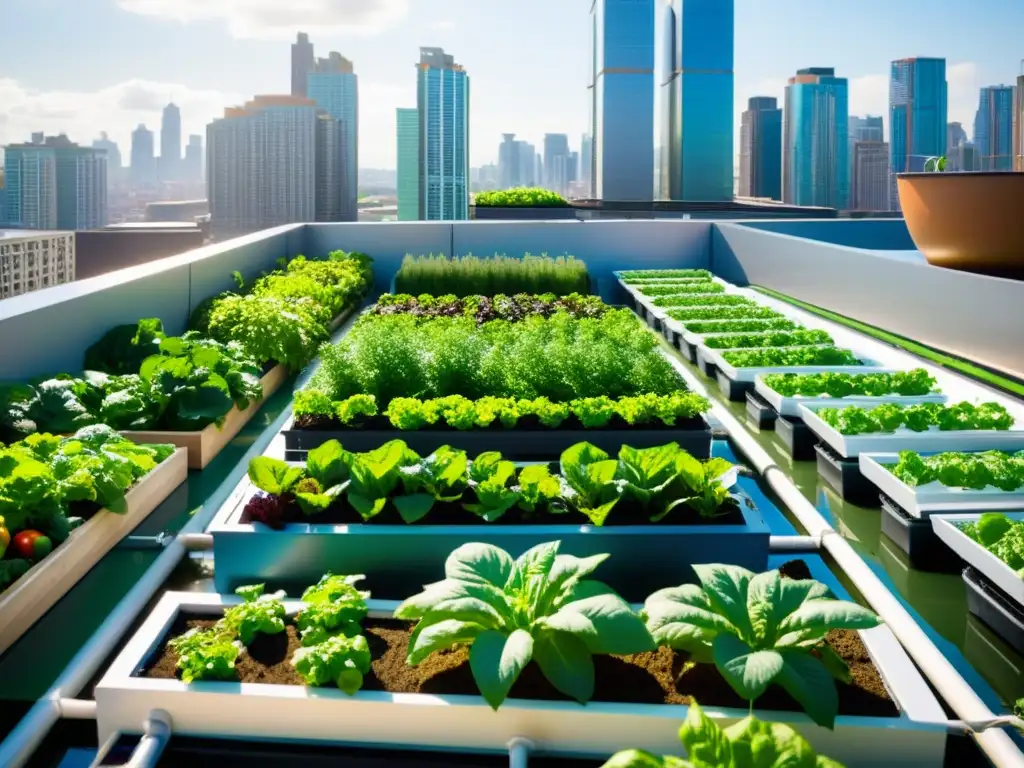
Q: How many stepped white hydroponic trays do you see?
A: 12